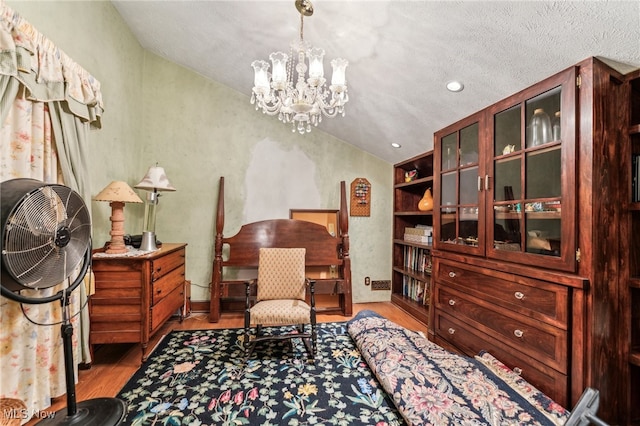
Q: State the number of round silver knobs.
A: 6